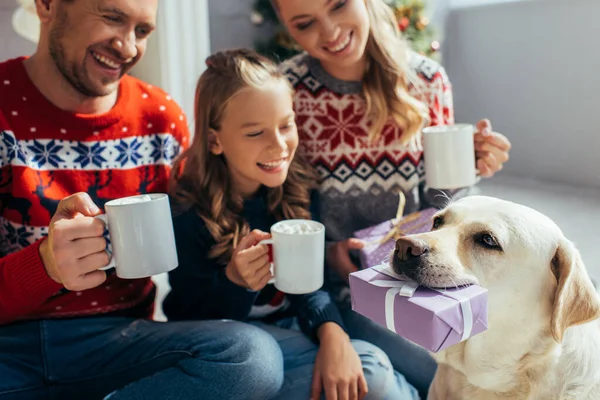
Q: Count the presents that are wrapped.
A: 2